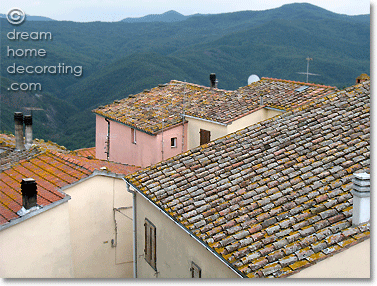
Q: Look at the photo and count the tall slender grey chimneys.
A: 2